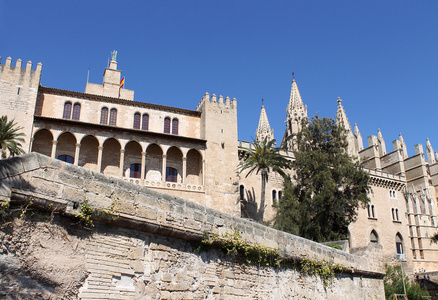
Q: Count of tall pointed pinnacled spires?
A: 3